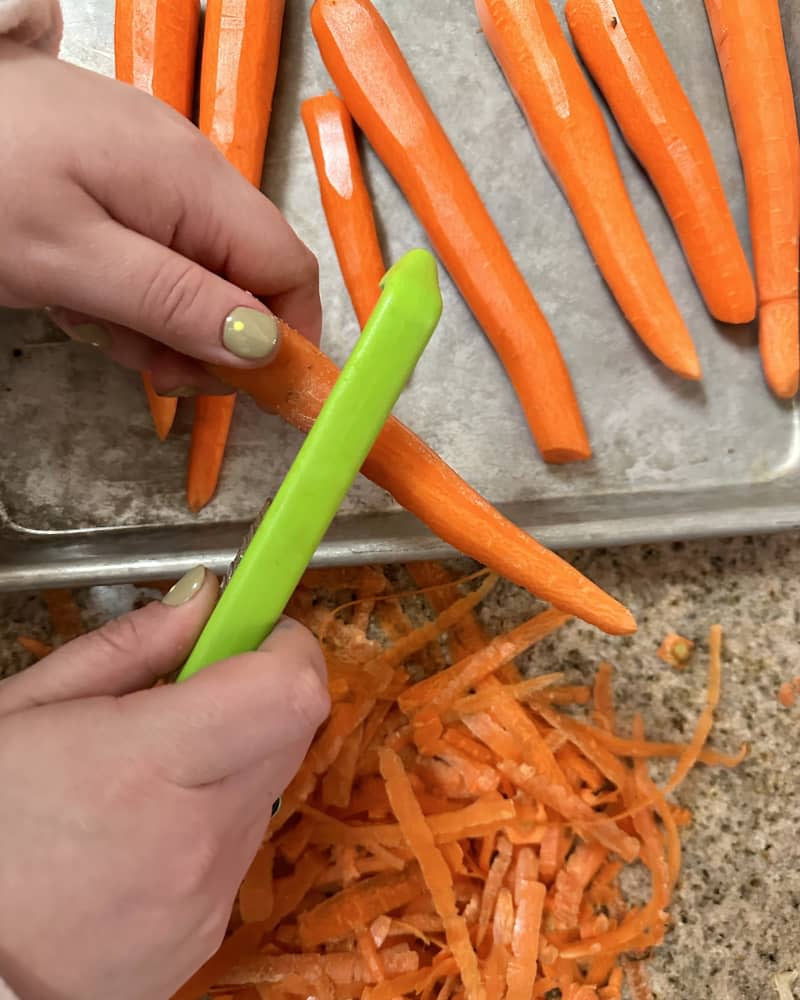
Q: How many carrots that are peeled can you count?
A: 7